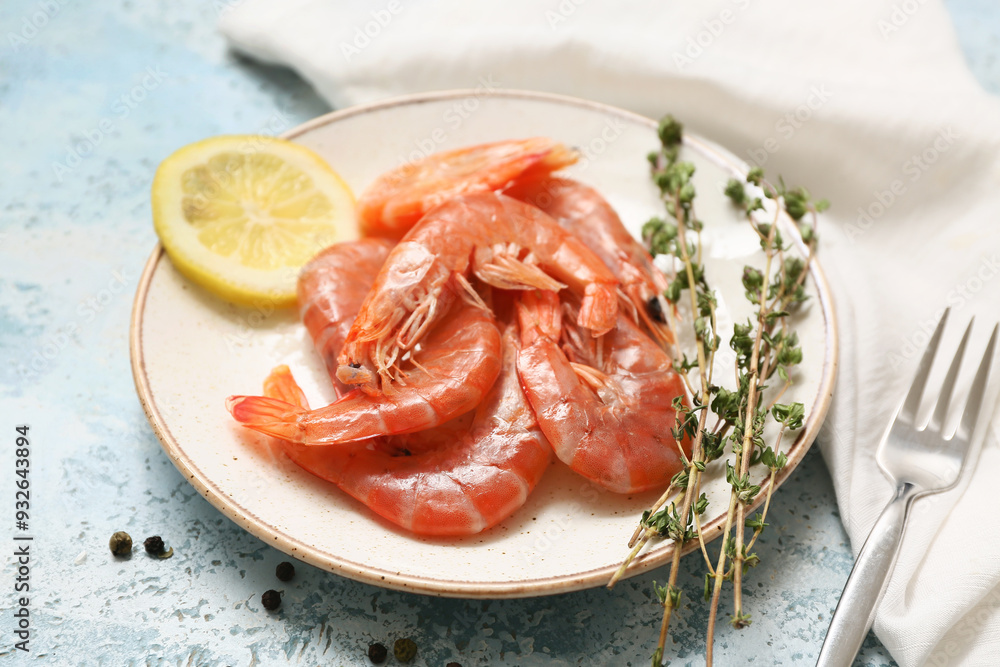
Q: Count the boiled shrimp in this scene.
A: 7